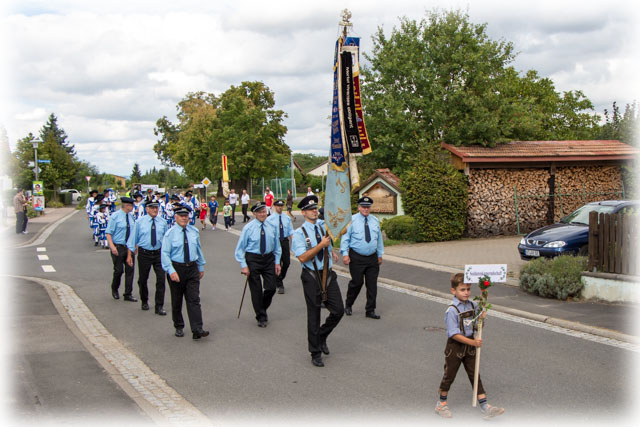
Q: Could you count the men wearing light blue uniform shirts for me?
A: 7